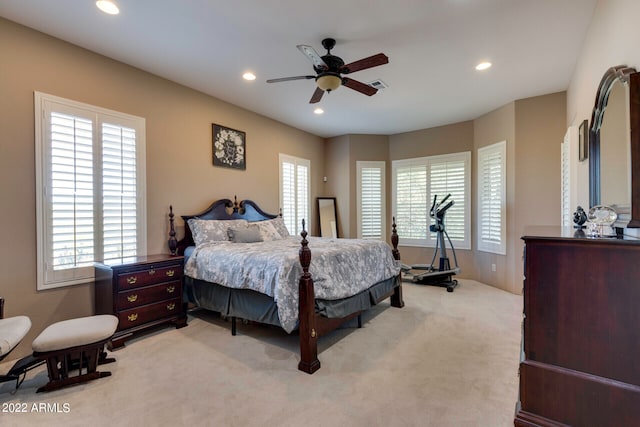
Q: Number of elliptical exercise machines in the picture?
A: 1